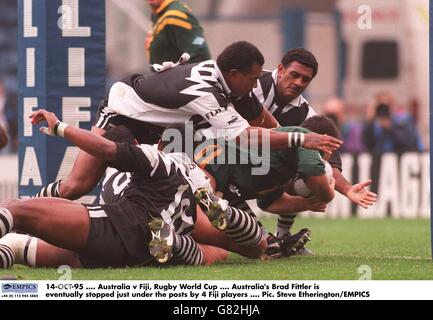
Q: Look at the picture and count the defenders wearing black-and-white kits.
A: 4